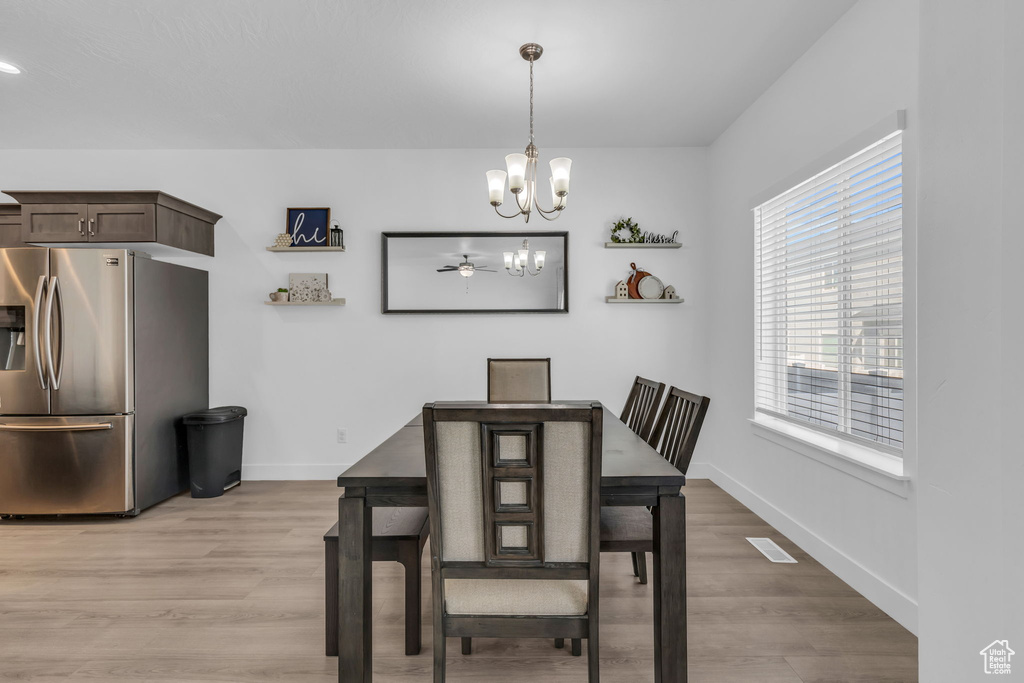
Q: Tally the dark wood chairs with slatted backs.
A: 2